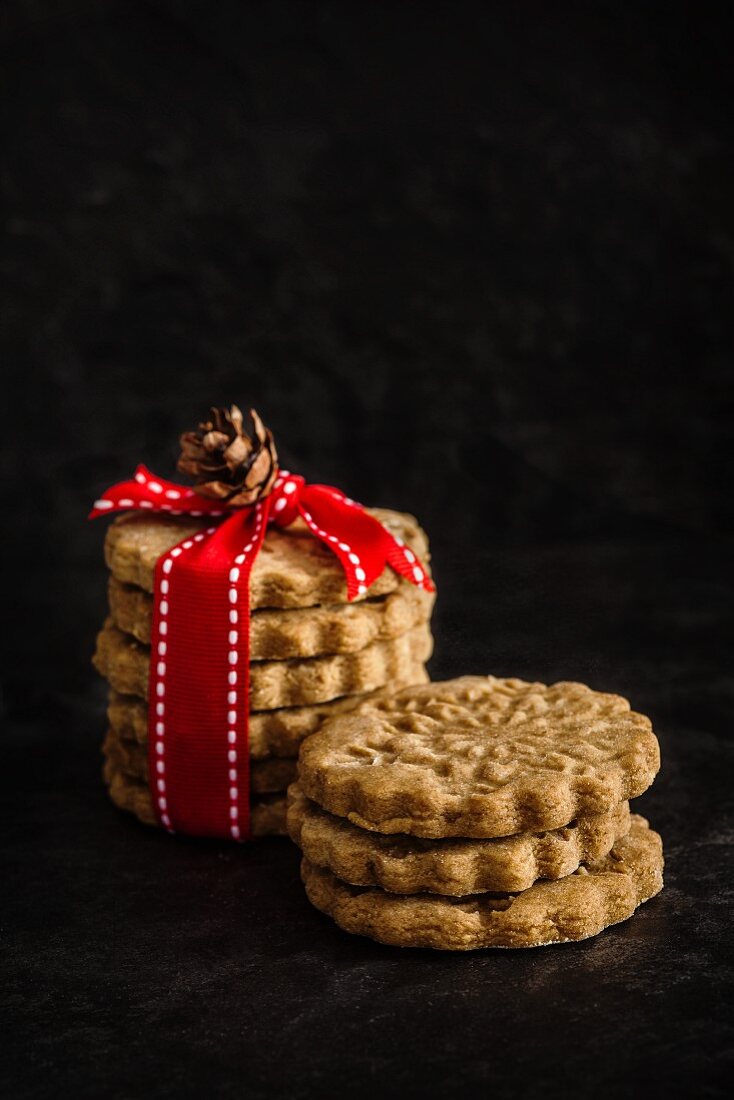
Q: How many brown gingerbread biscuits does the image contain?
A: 9